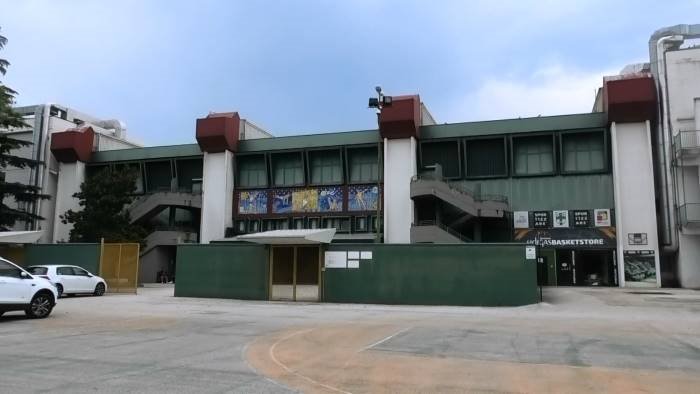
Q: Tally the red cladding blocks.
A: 4